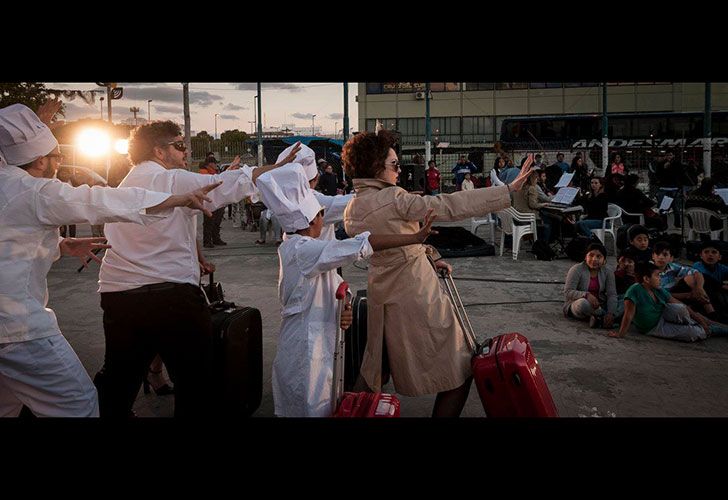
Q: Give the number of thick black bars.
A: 2